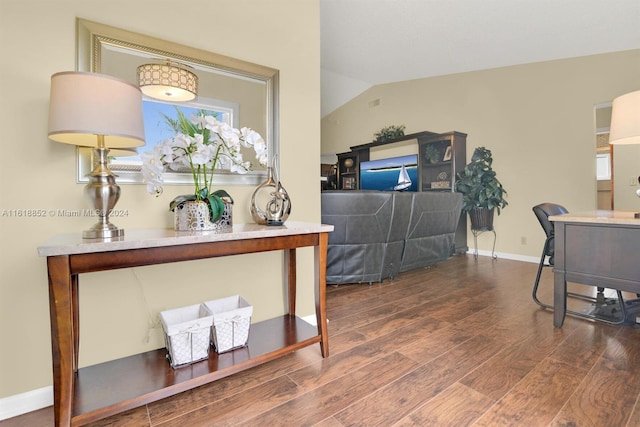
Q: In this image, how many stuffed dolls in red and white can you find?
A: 0